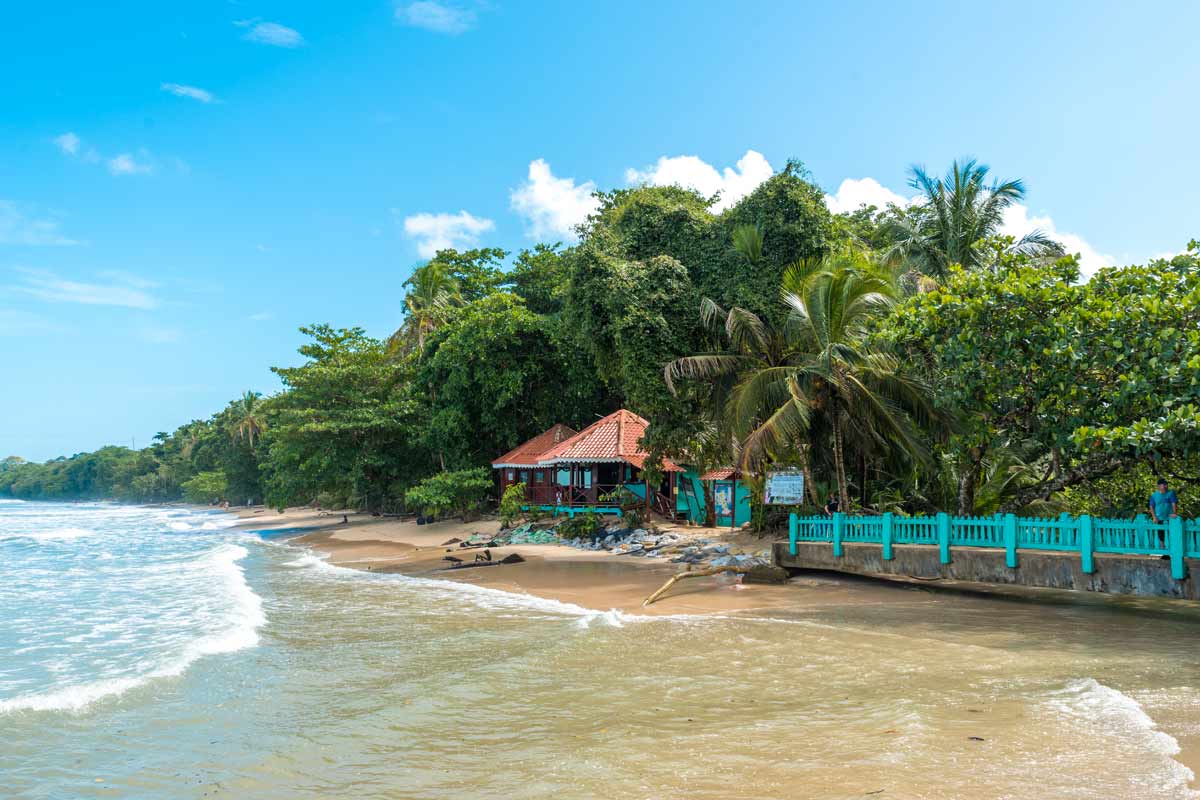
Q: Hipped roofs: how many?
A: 2